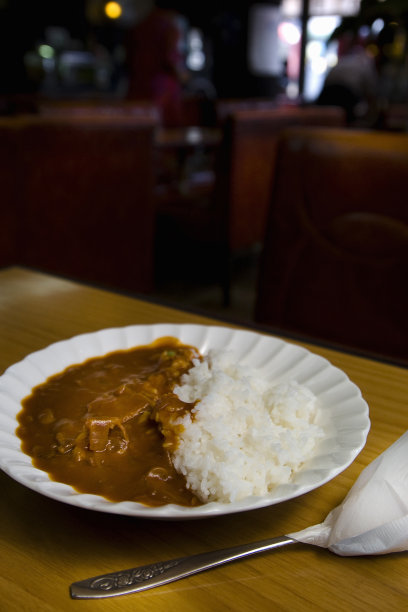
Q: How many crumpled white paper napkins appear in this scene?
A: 1